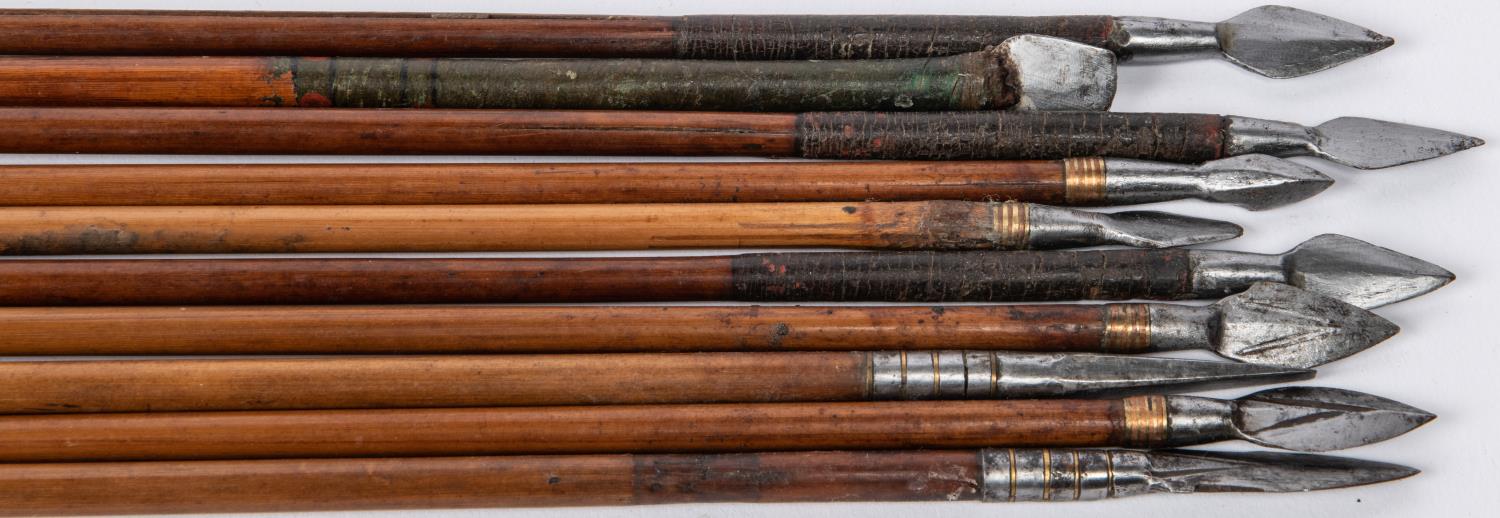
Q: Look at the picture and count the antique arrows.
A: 10